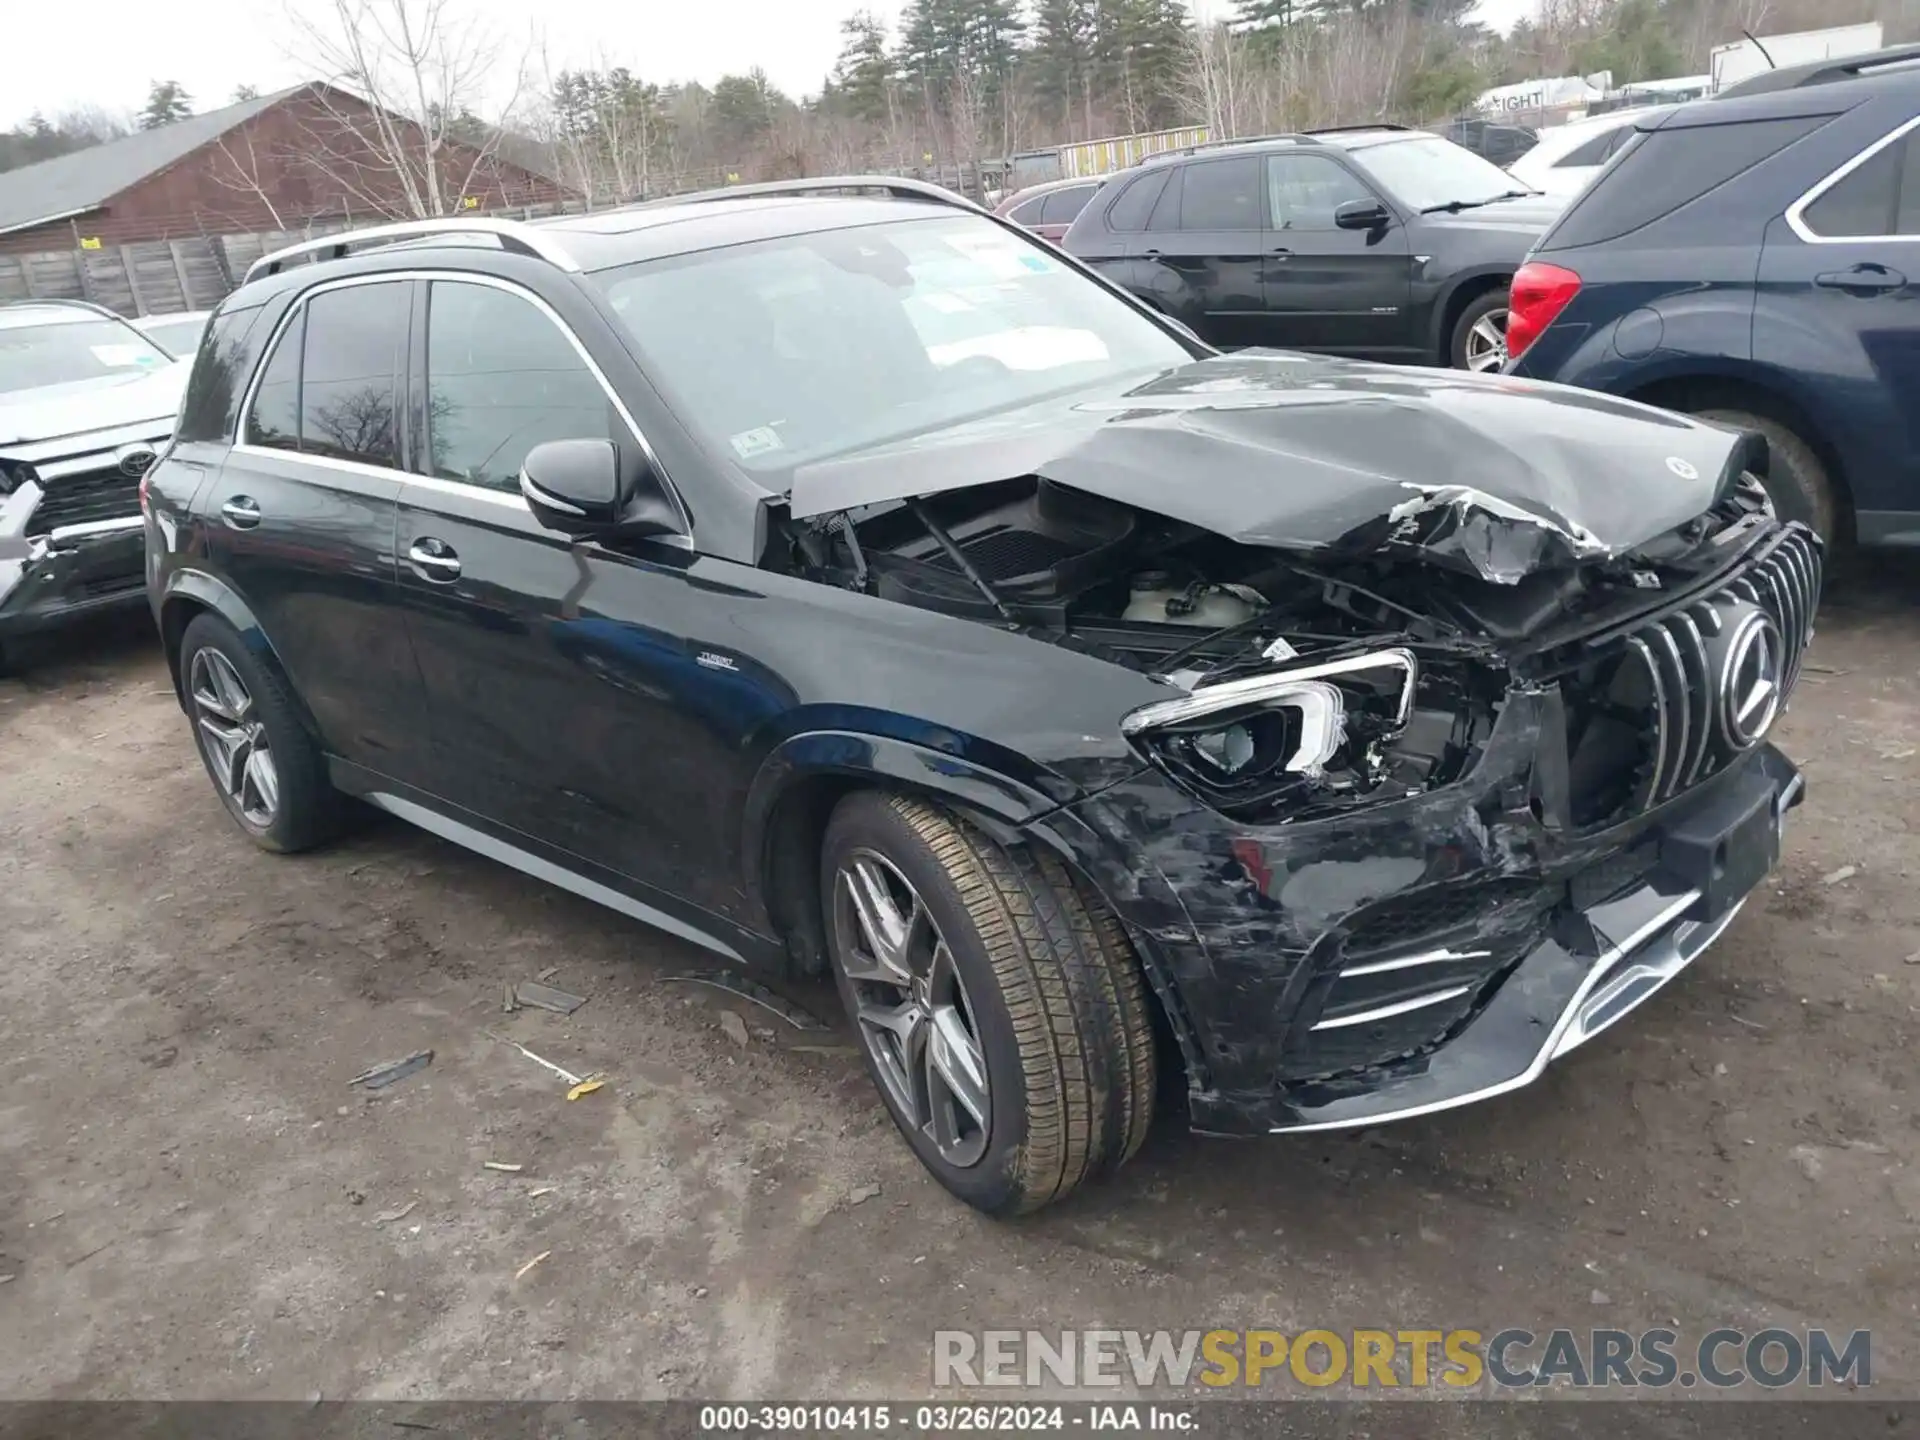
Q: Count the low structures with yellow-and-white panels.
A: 1